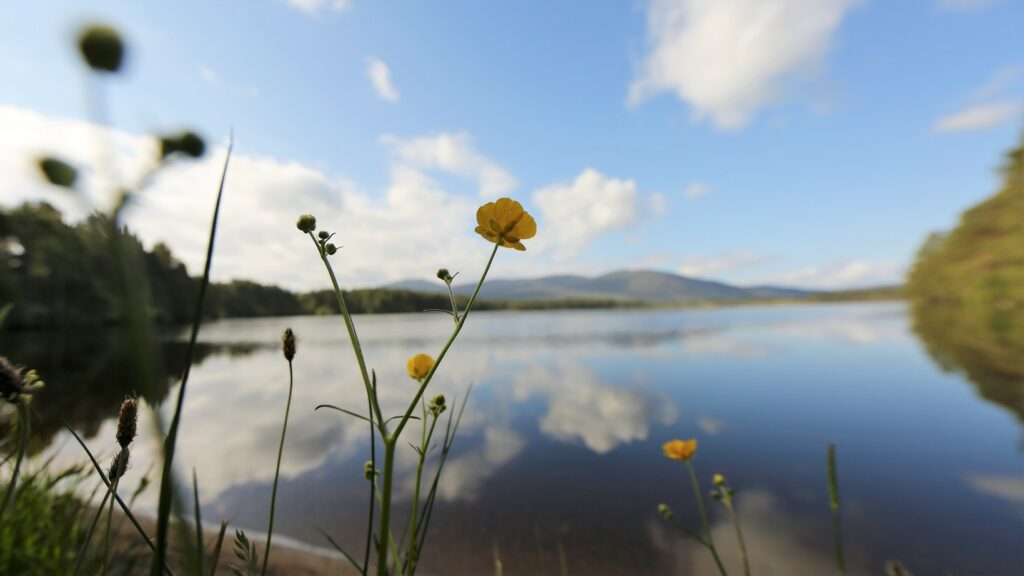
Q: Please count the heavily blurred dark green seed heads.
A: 3